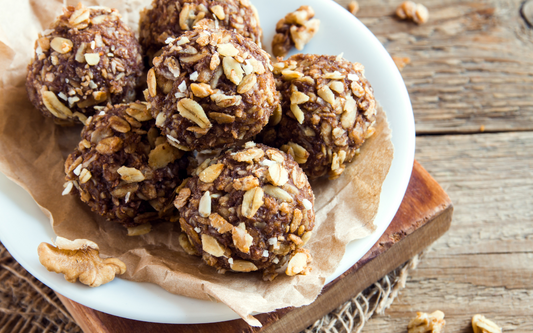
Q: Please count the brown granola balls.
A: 6